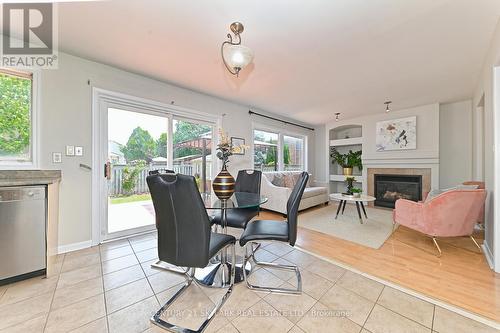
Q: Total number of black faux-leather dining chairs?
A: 4